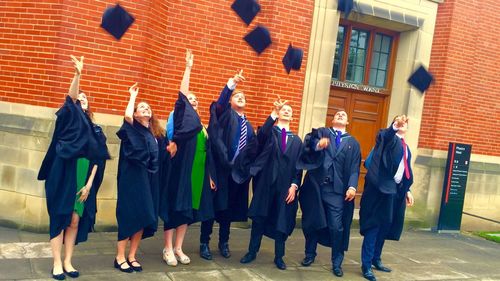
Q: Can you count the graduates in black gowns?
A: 7